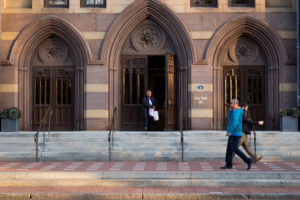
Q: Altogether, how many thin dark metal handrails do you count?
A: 4